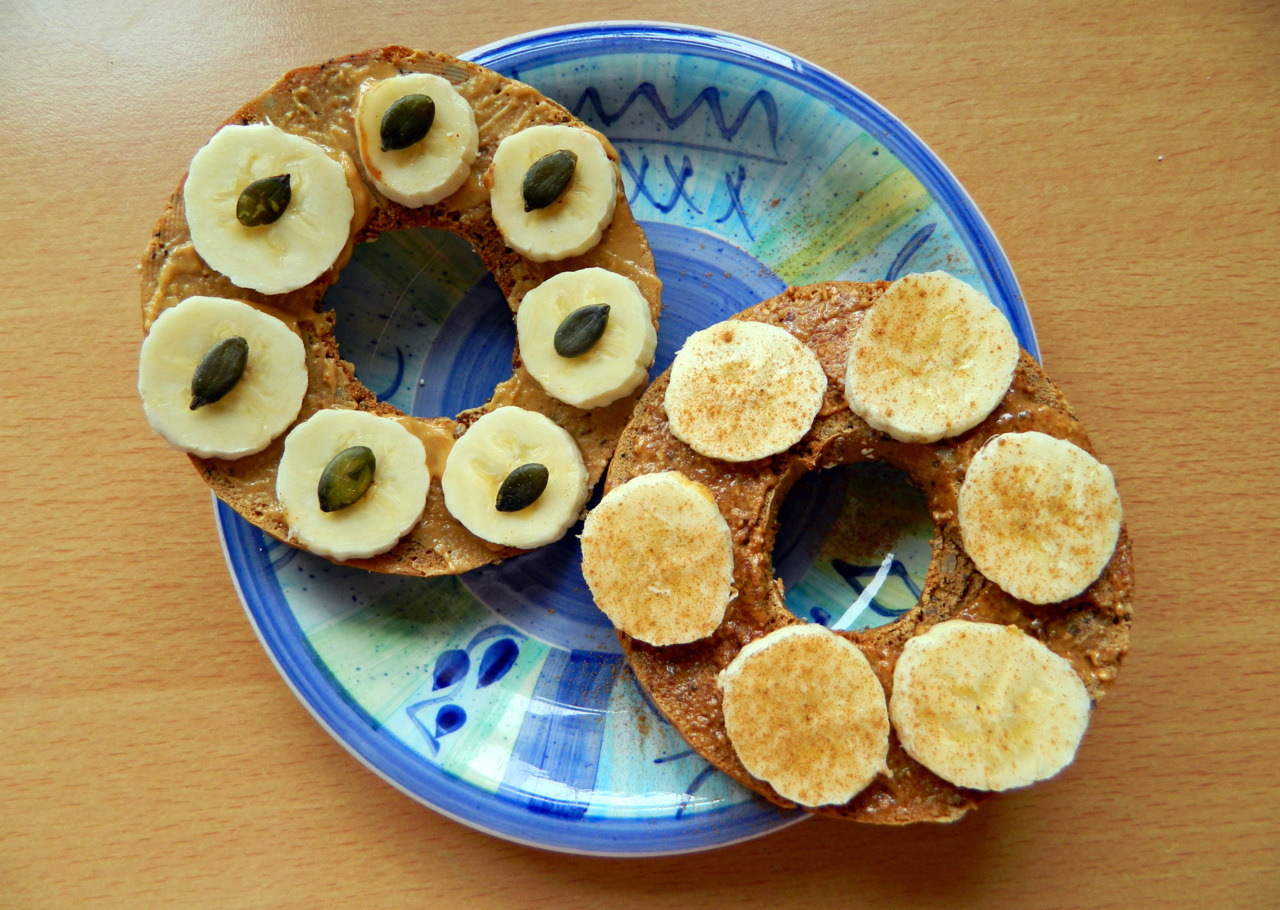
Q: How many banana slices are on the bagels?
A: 13